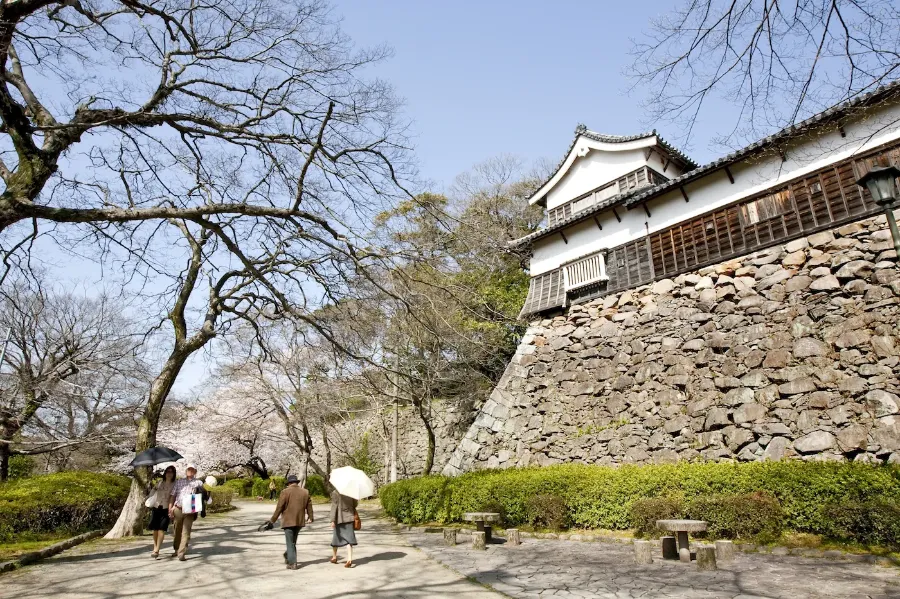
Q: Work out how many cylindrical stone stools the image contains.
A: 8